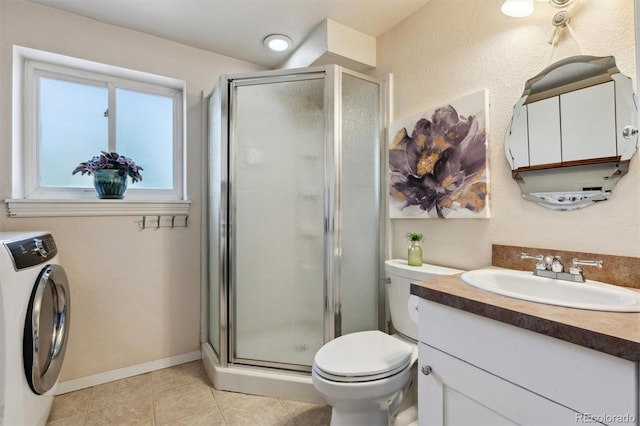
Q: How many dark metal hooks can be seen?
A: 4